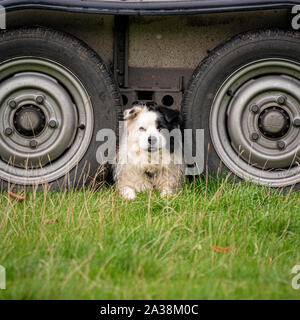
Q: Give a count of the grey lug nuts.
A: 10